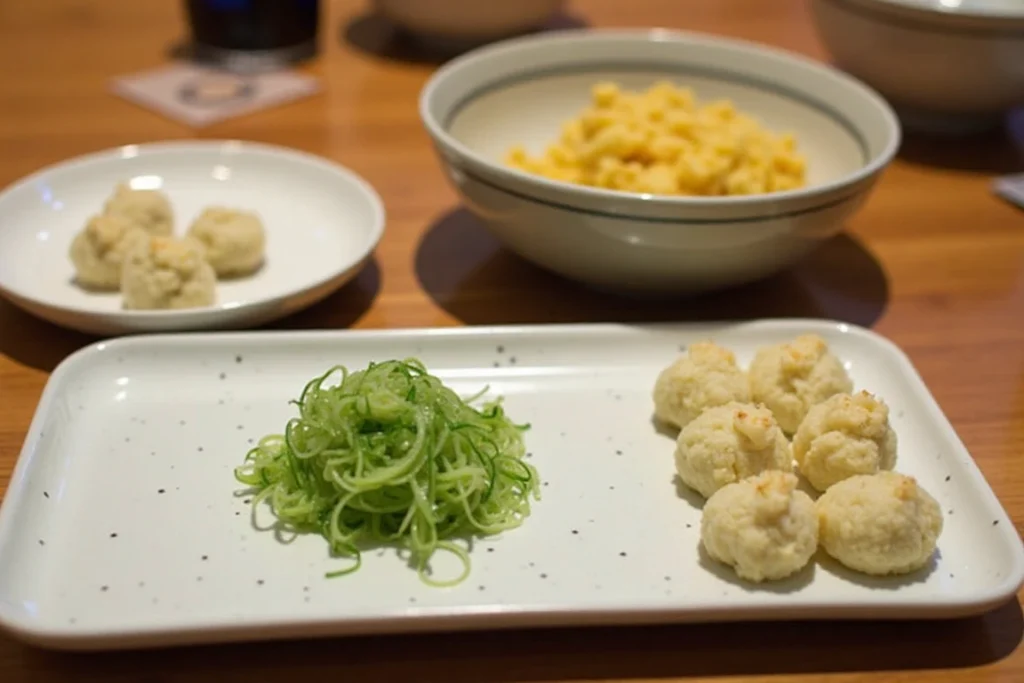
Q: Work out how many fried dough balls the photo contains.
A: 10